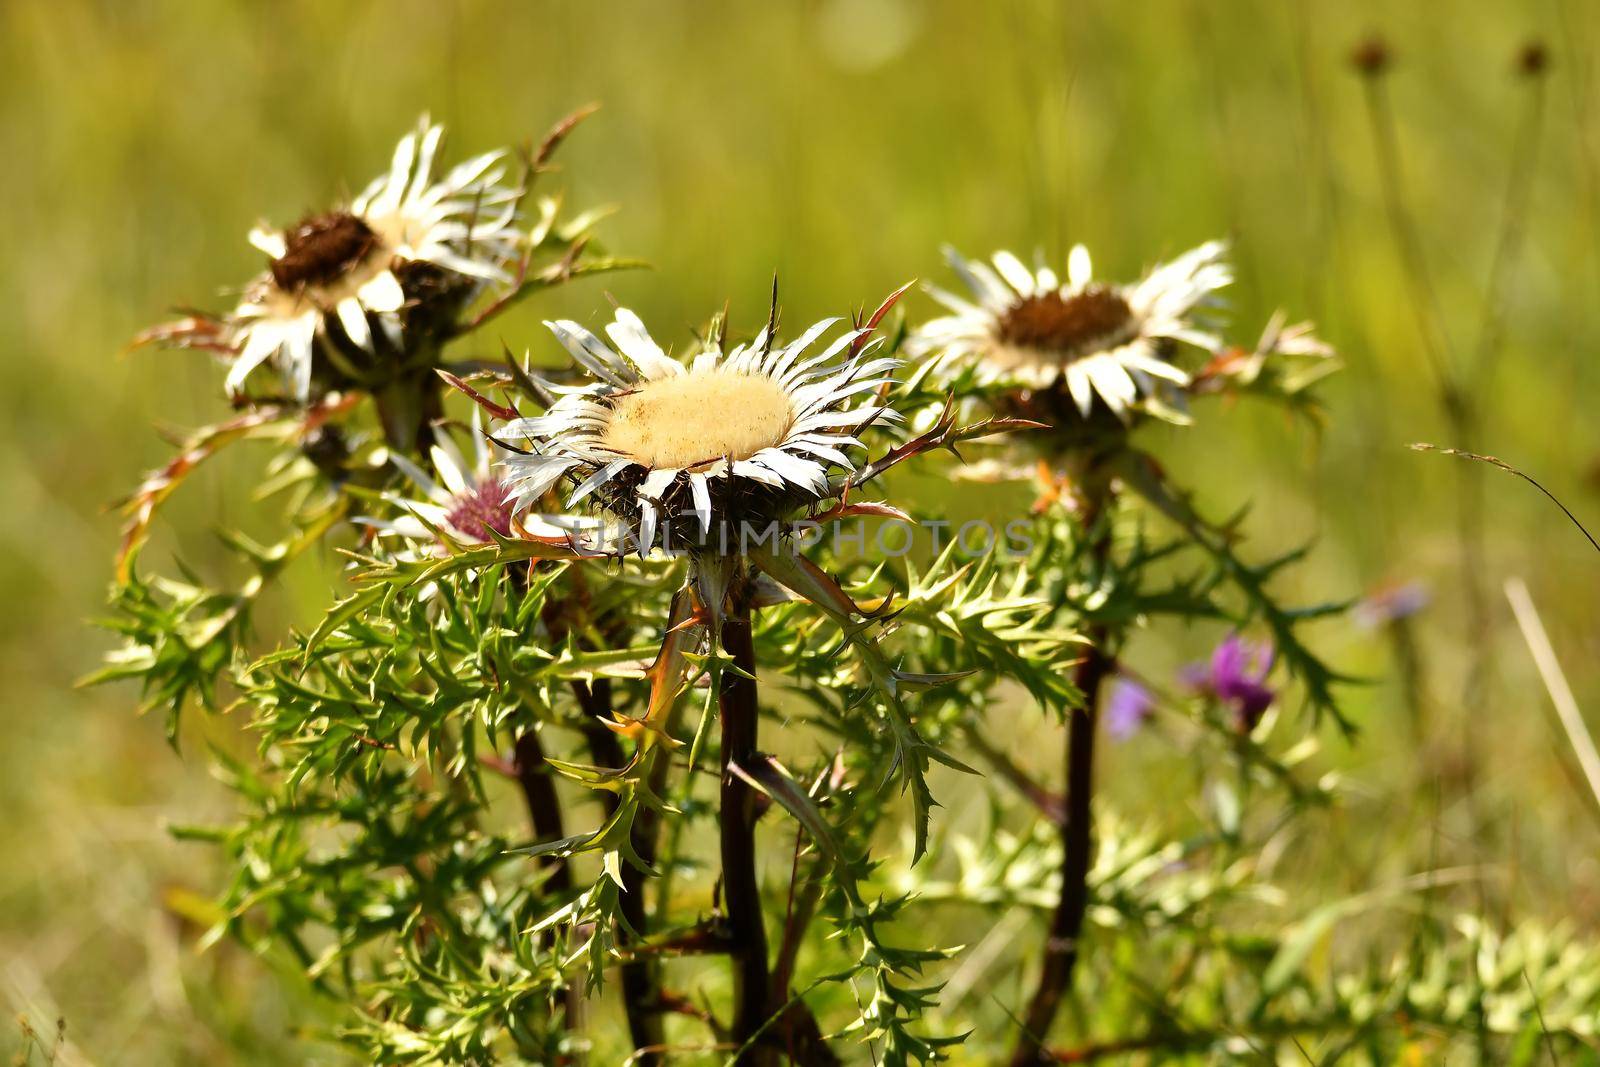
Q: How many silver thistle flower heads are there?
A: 4